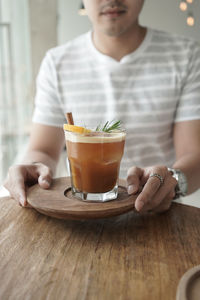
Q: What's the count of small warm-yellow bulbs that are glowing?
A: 3